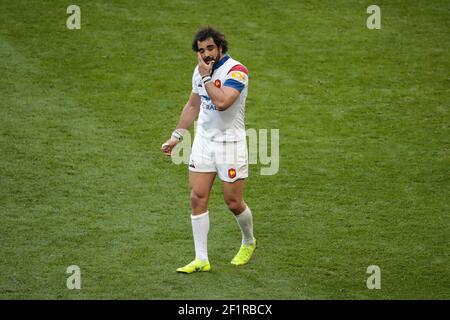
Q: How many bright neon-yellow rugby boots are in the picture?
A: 2